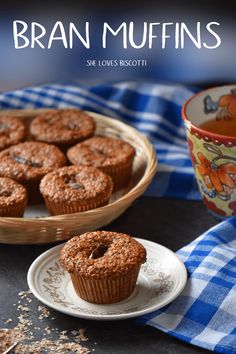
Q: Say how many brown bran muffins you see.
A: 7